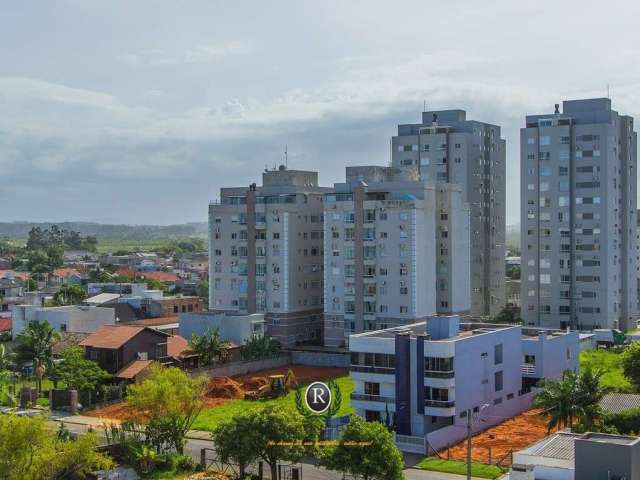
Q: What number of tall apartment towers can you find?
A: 4